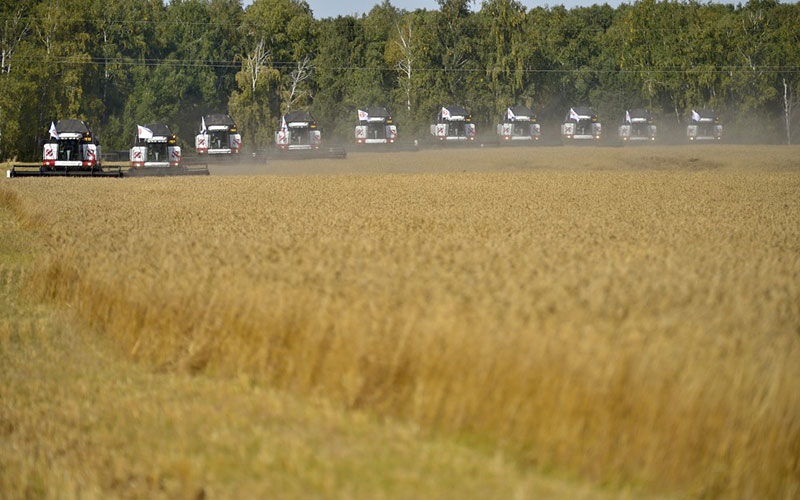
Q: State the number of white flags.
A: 10